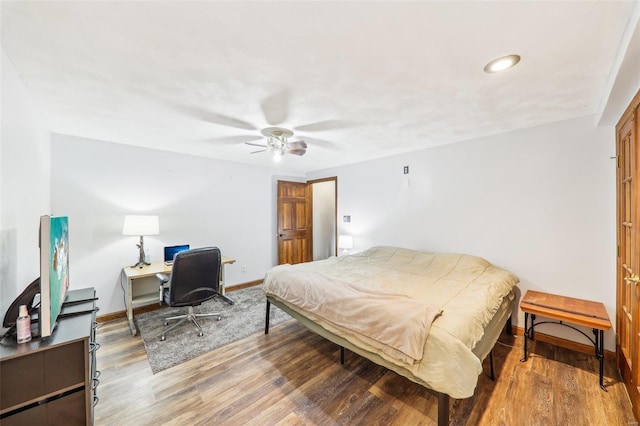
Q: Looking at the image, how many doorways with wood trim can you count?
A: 2